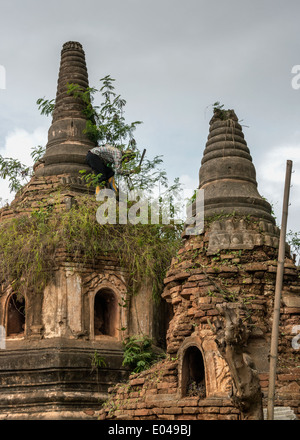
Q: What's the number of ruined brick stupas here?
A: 2